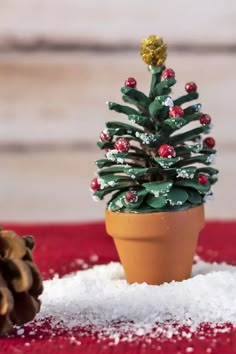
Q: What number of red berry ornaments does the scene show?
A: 12